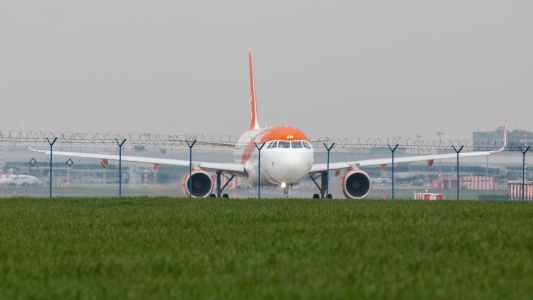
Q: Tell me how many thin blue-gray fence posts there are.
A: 8